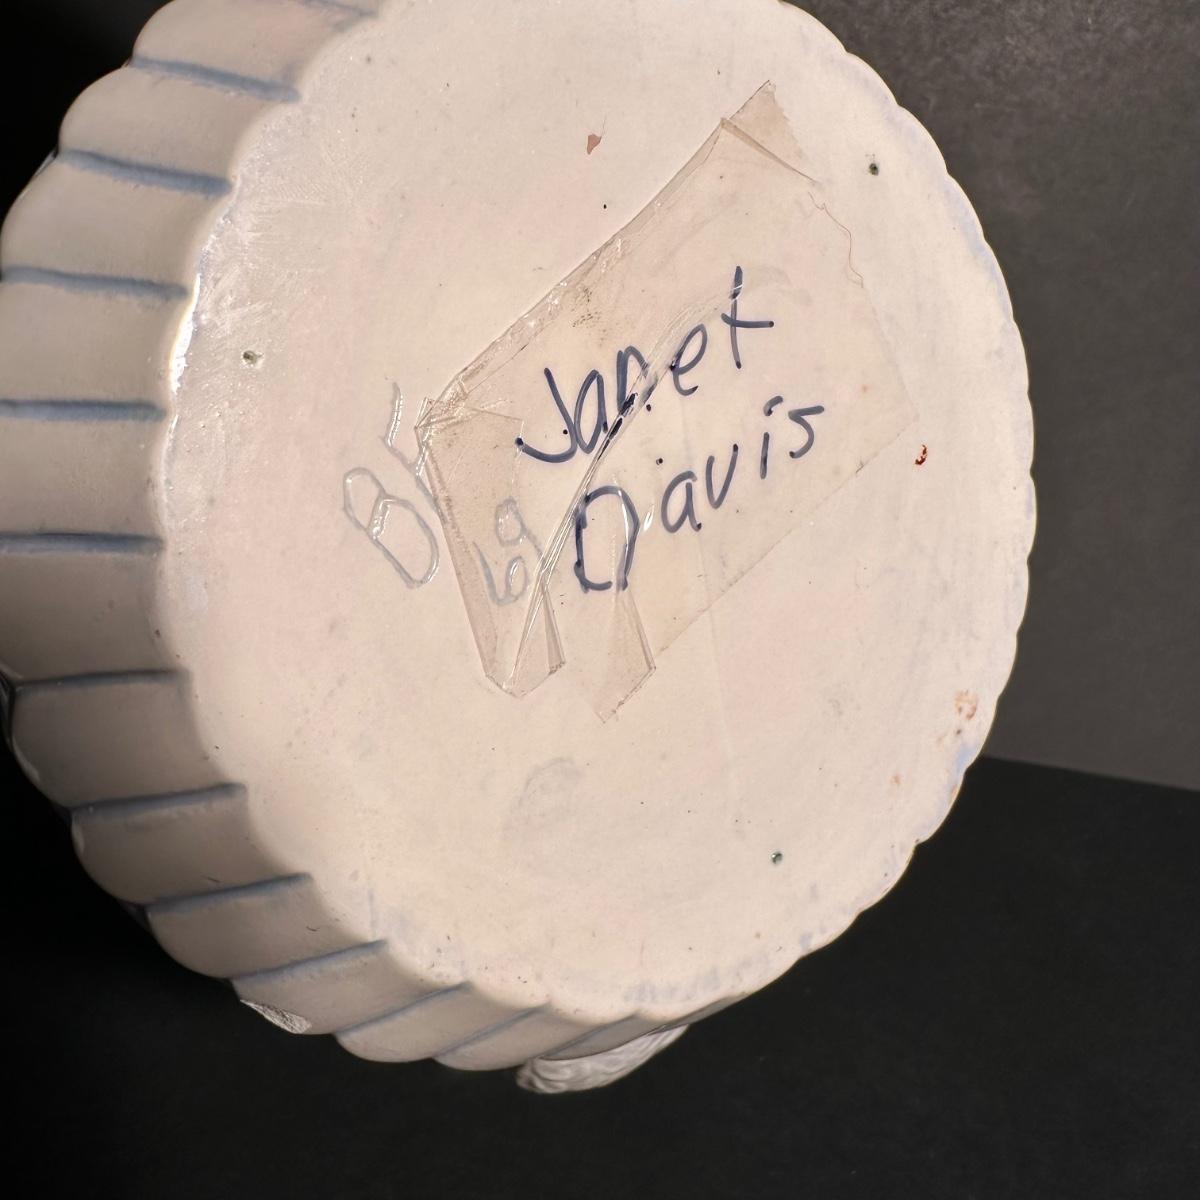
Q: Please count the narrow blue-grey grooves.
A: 13